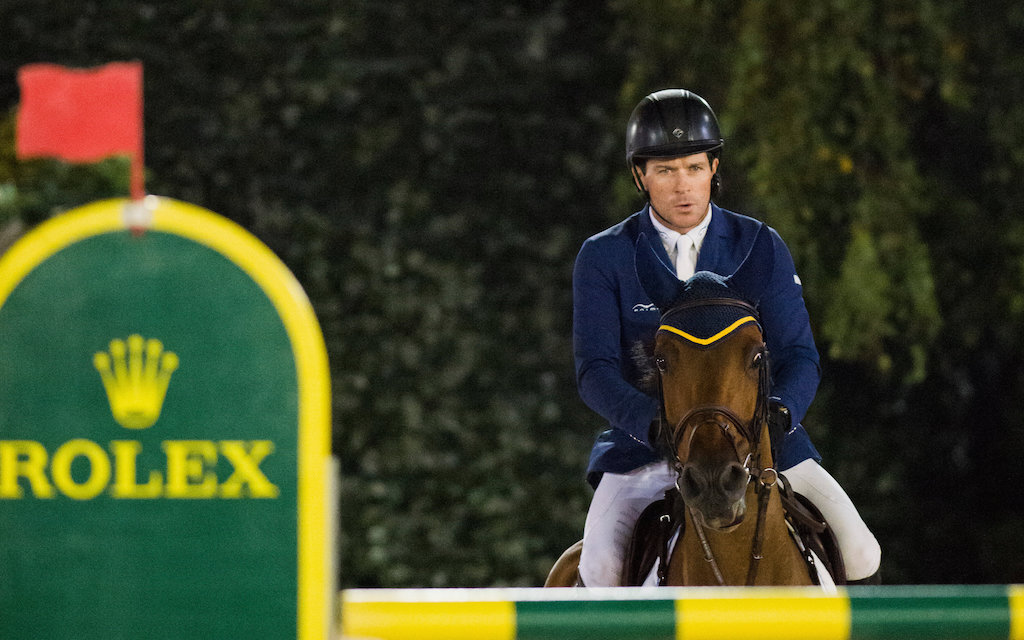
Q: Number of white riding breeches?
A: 1